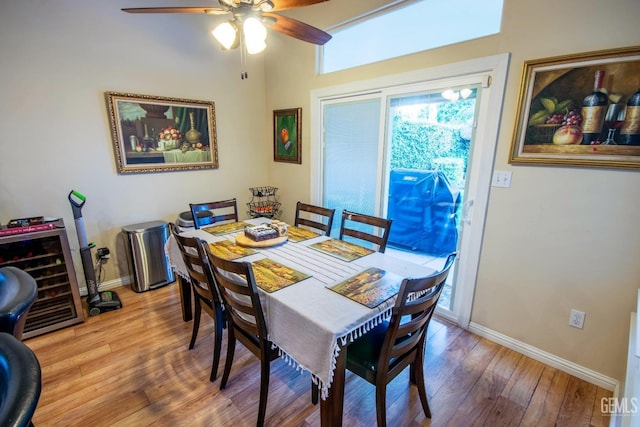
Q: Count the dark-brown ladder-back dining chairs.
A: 6